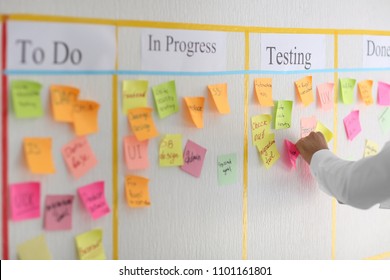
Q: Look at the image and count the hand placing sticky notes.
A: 1